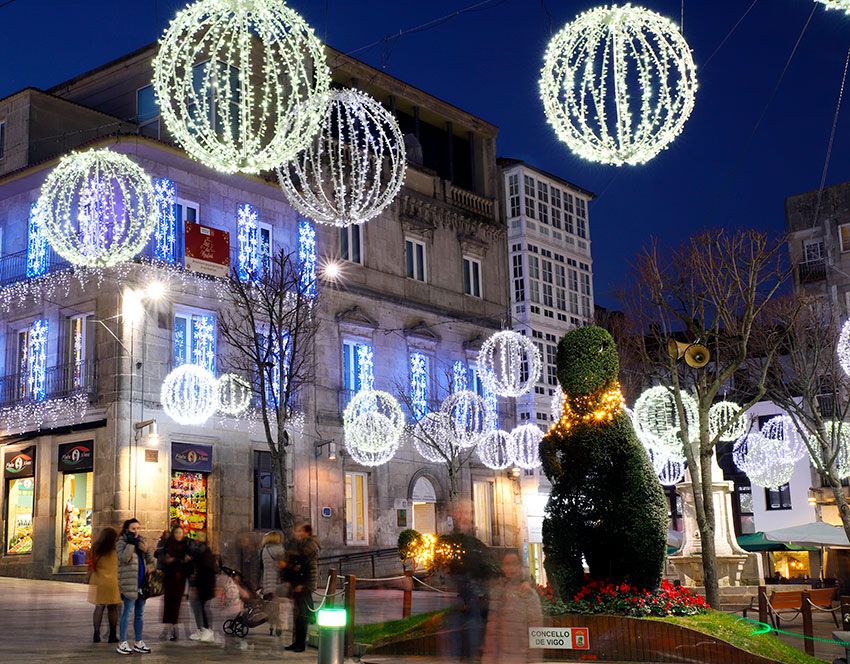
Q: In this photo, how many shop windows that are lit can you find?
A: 3